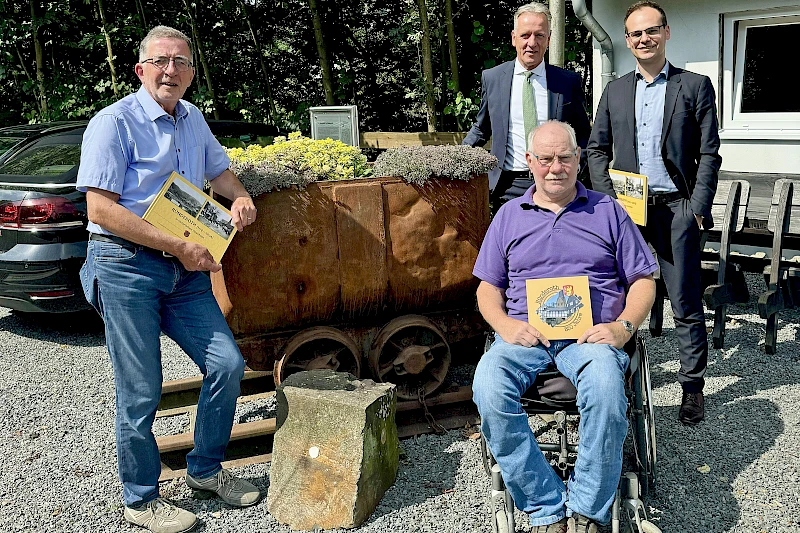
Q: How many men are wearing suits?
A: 2